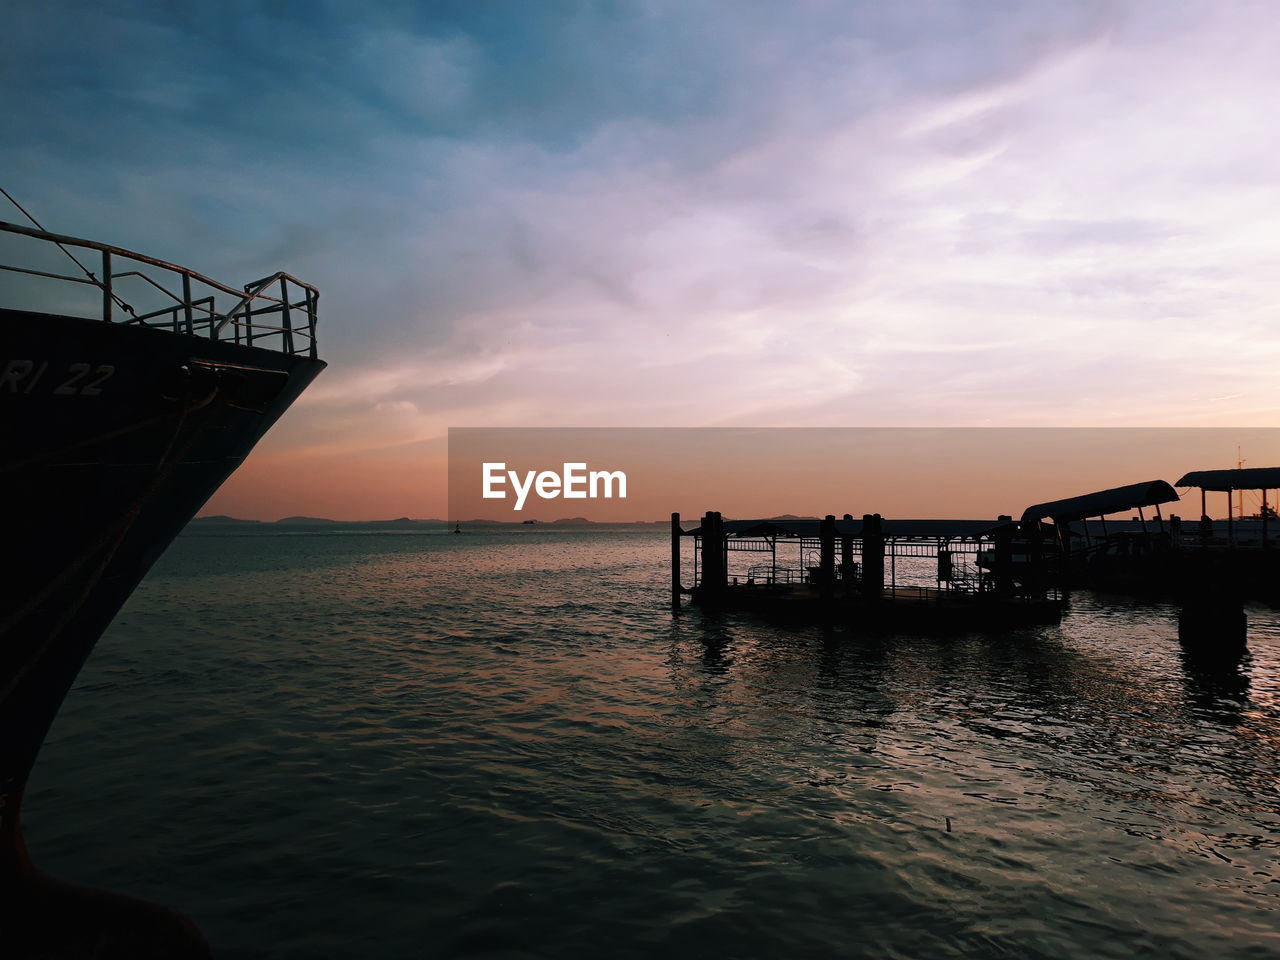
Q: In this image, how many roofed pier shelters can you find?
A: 3